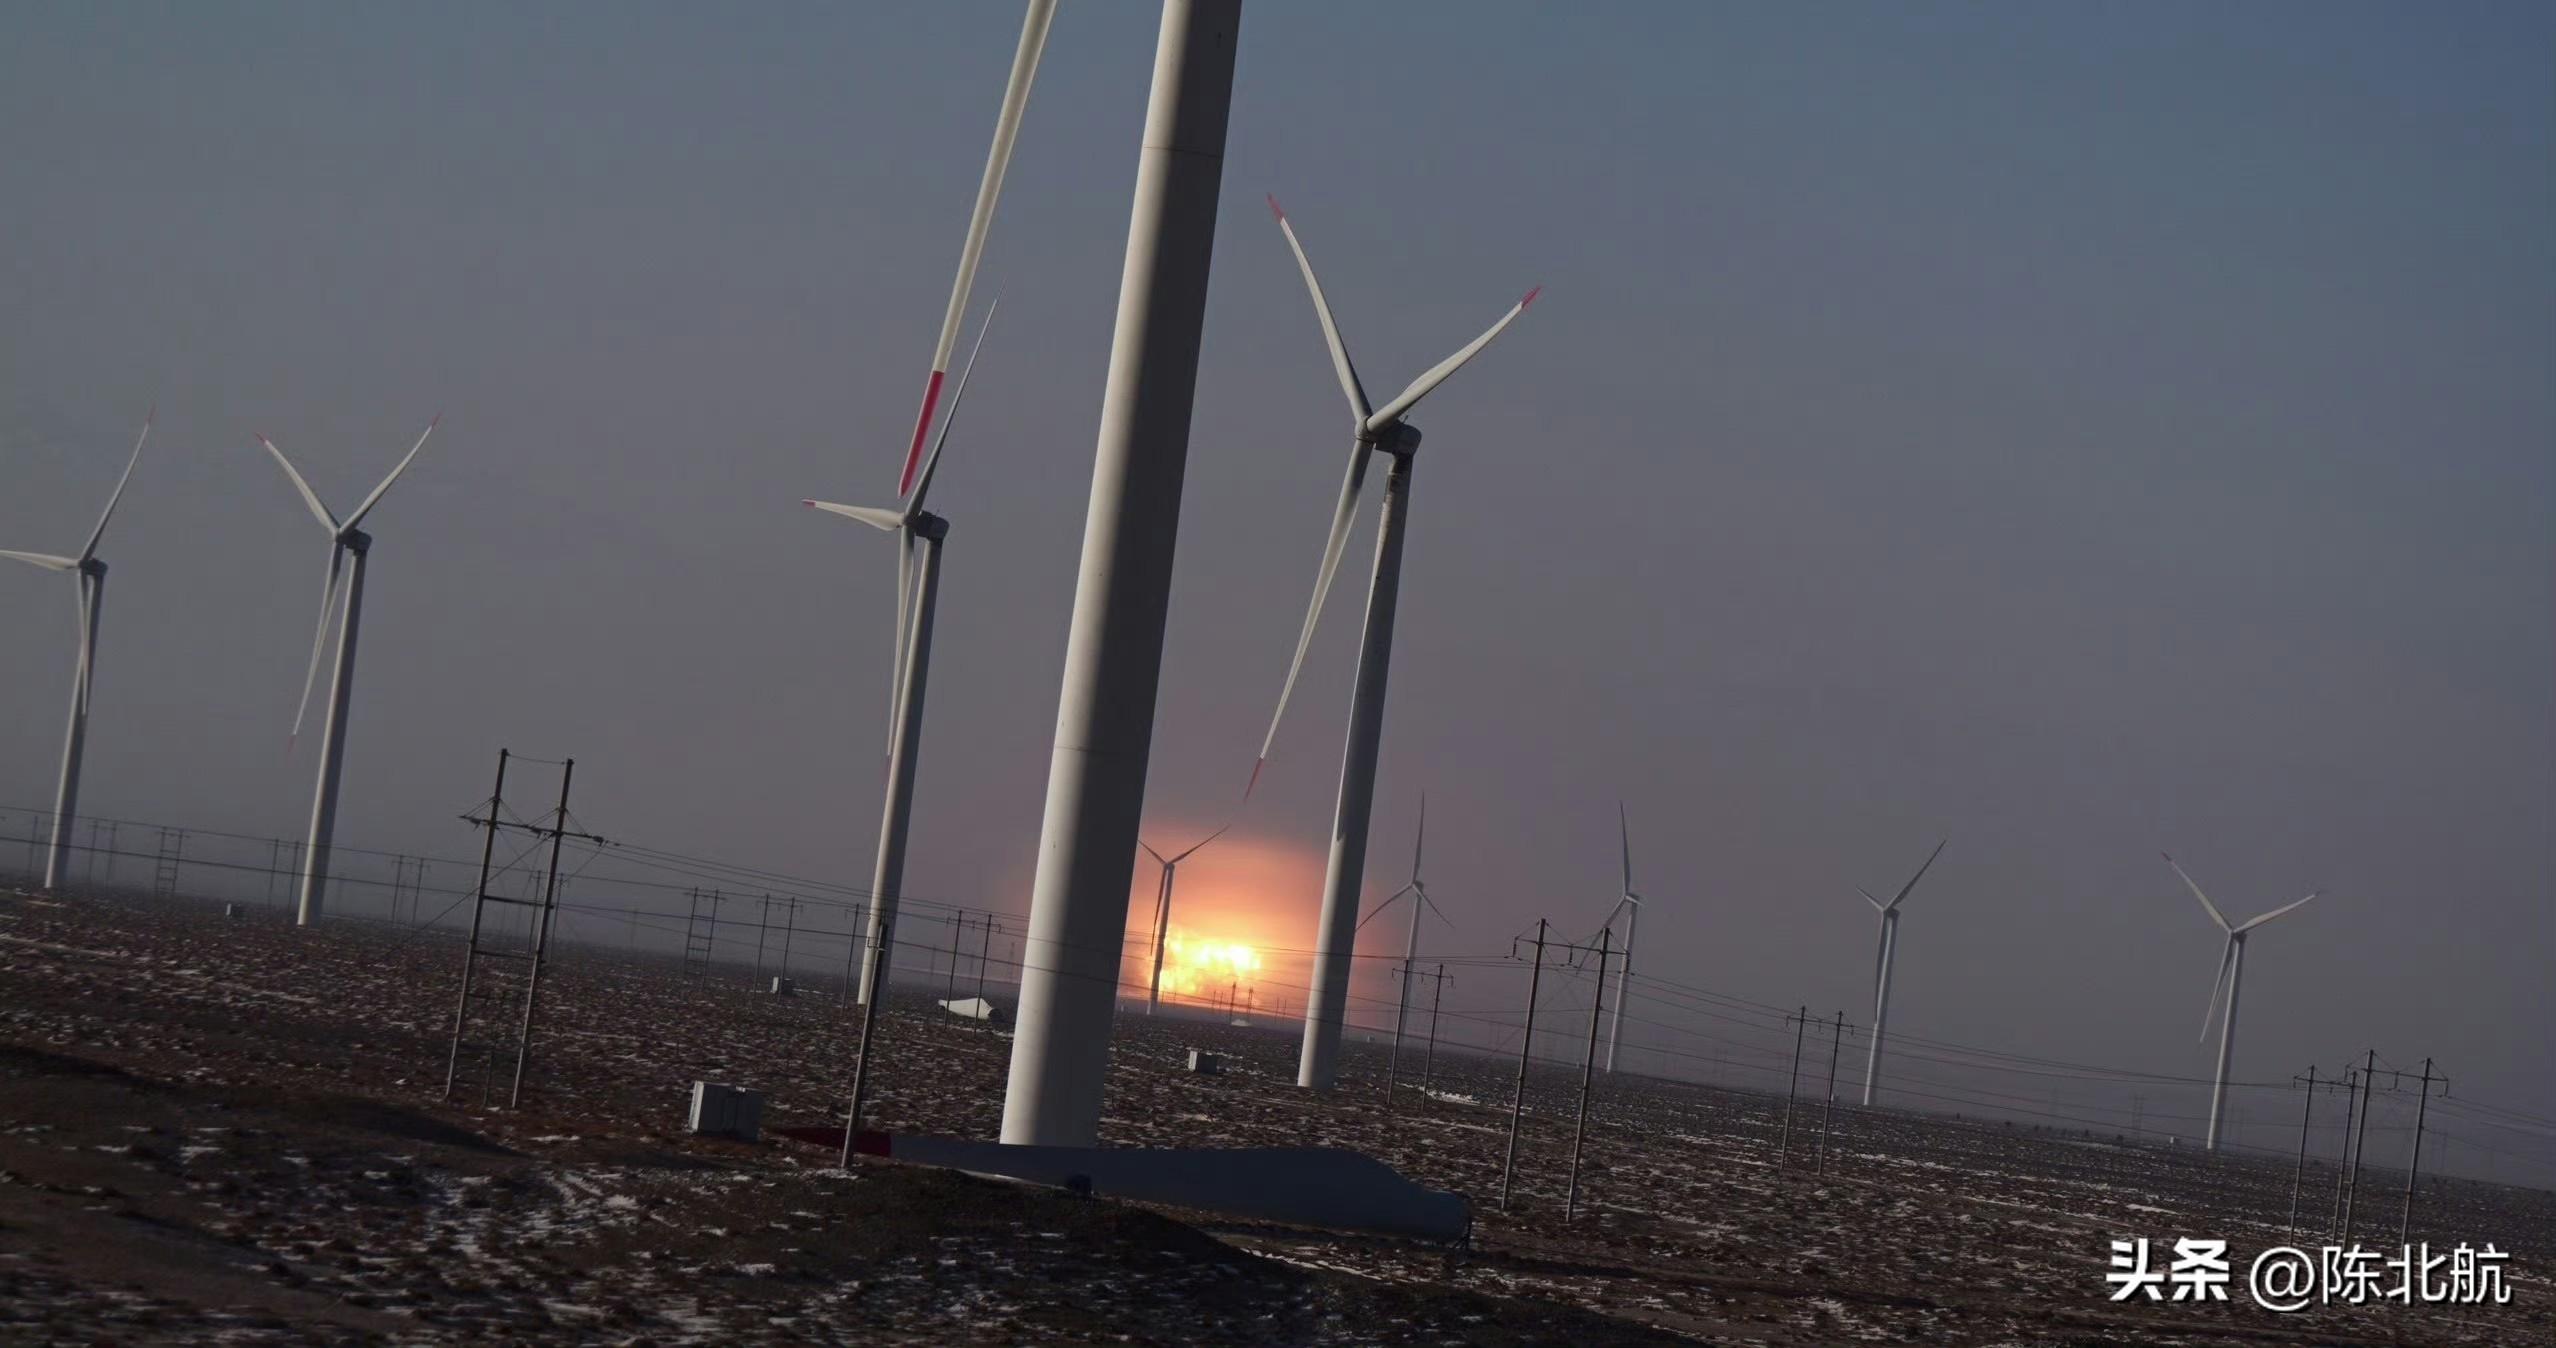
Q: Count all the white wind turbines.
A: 10